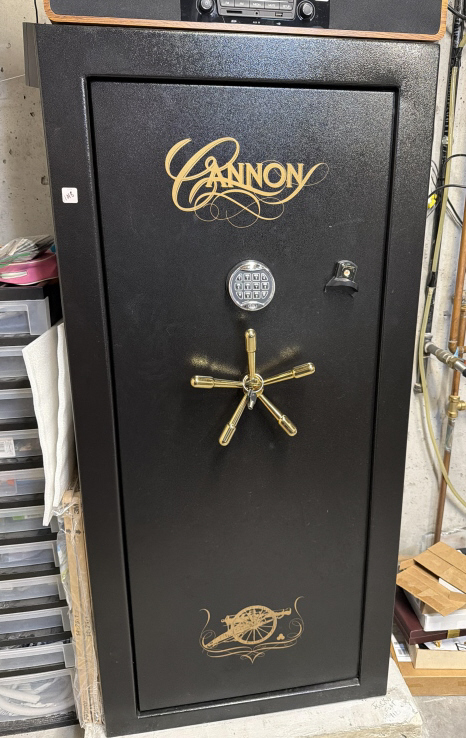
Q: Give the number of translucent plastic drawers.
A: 11